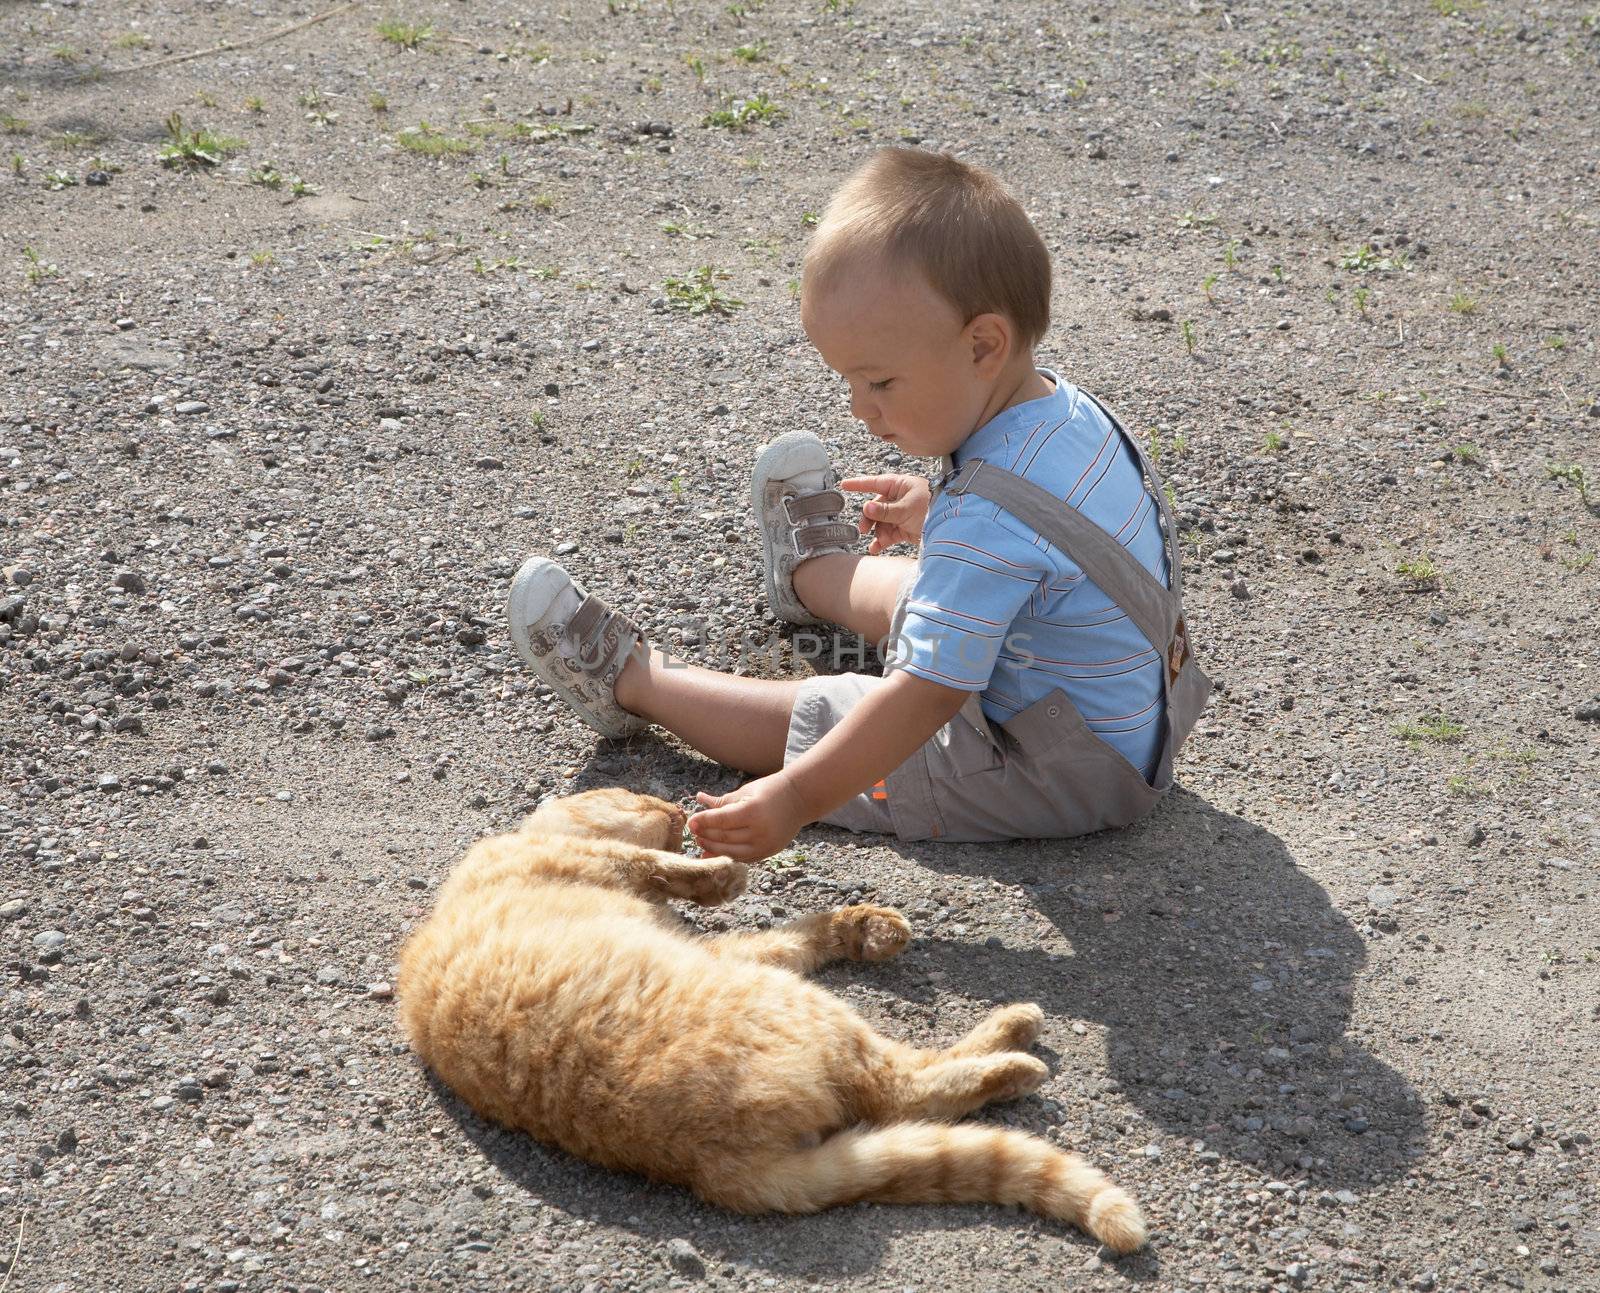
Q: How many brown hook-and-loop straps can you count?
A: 4